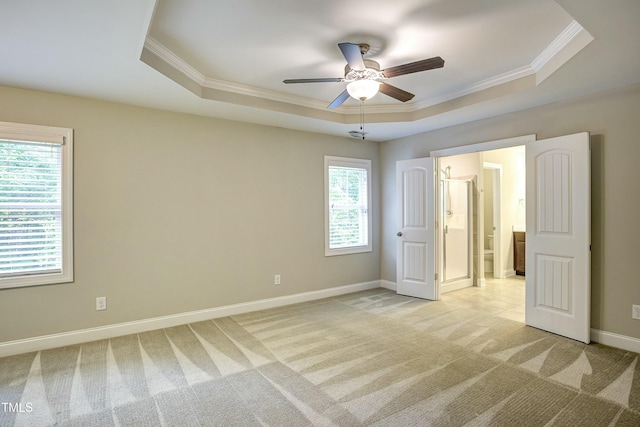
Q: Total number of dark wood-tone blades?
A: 2